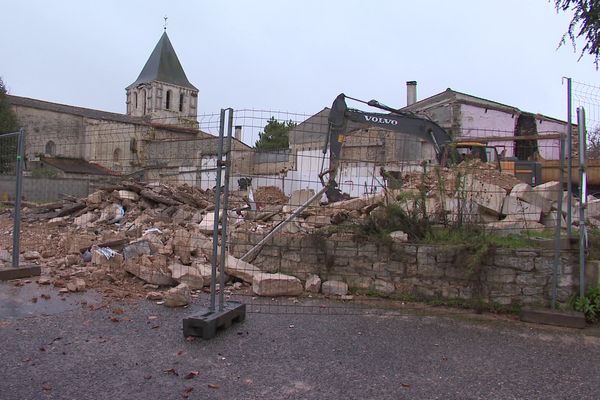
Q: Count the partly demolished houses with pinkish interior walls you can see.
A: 1